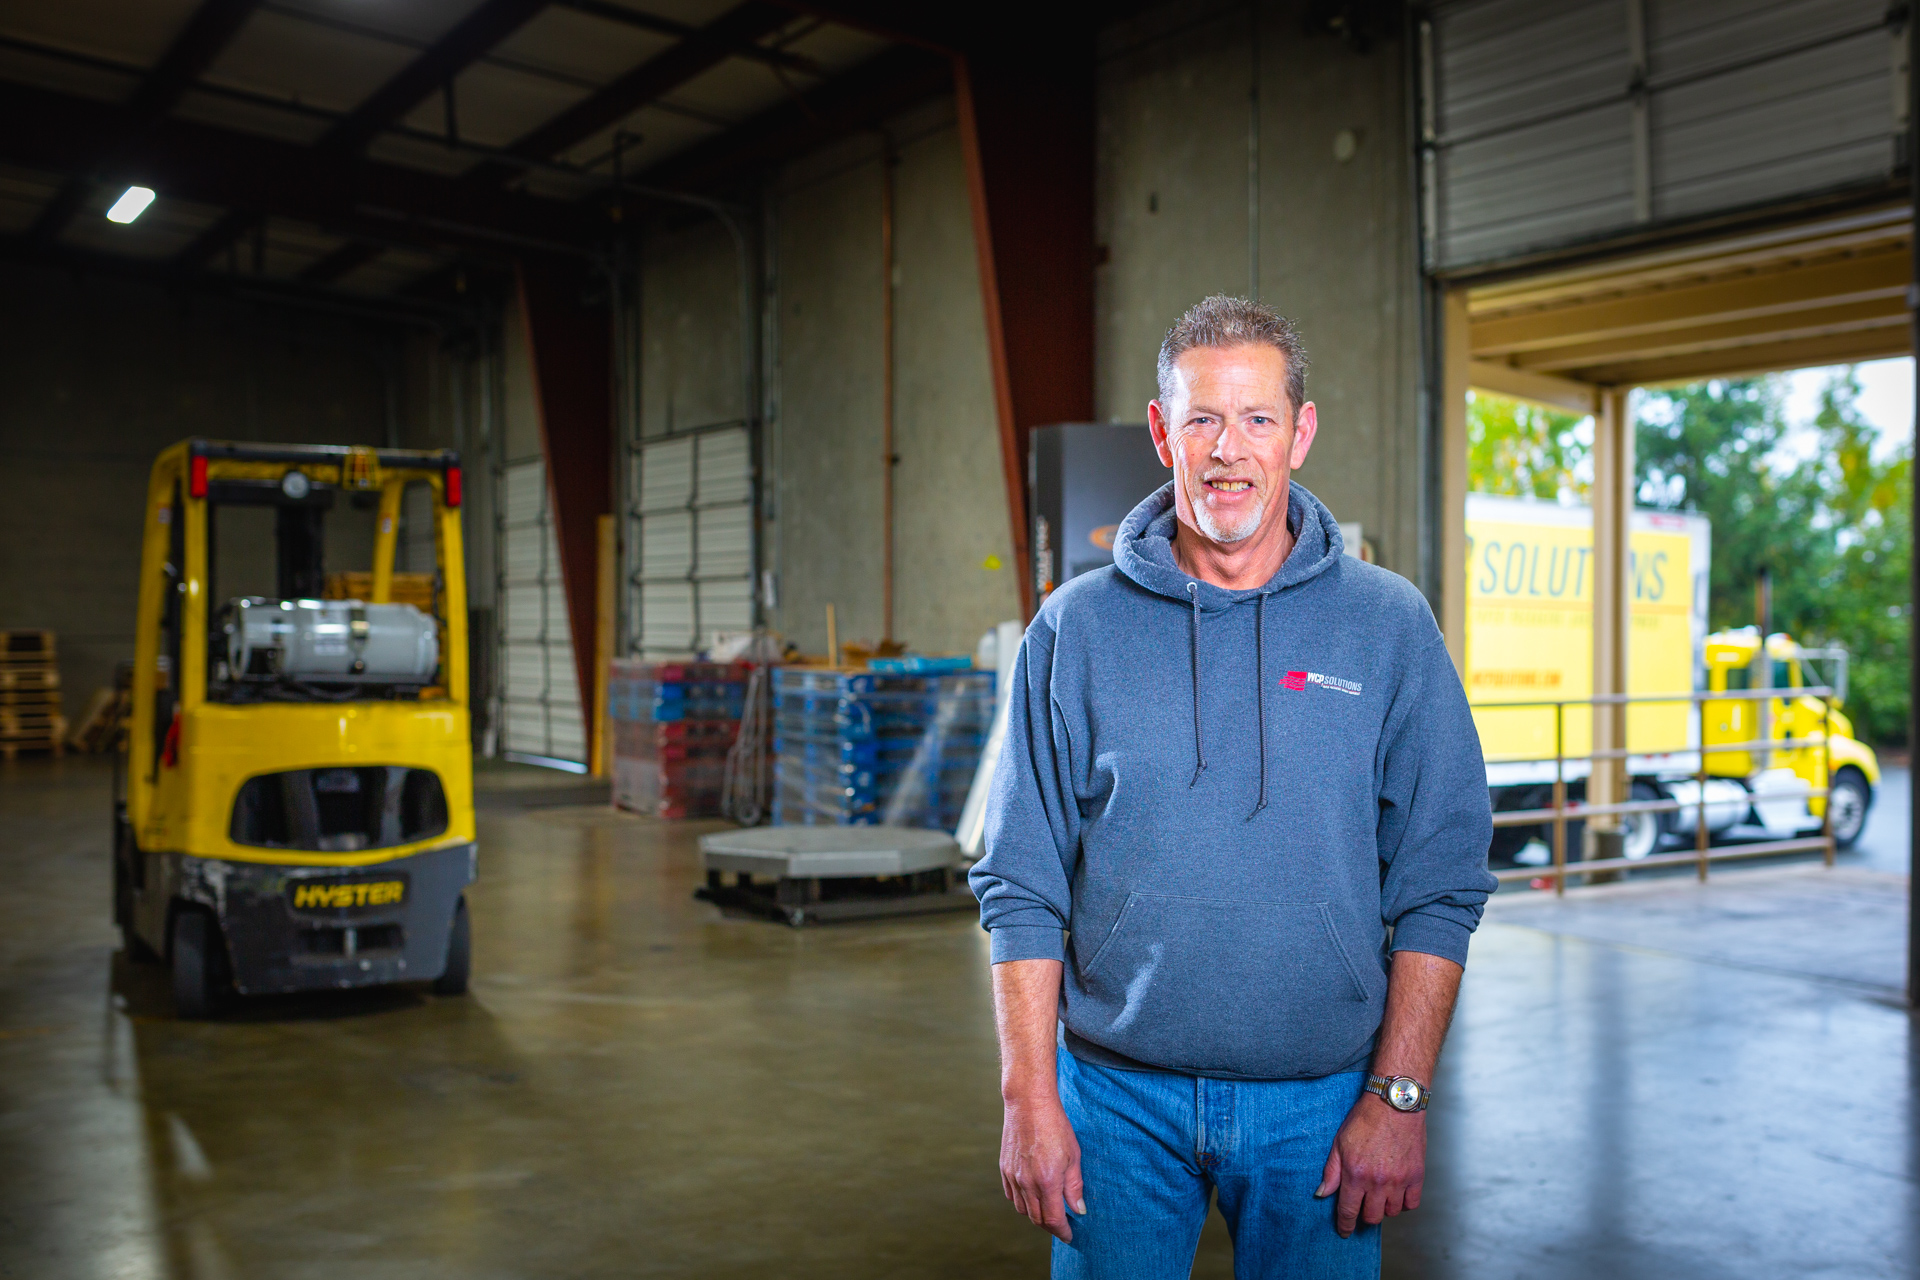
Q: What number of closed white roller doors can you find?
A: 2